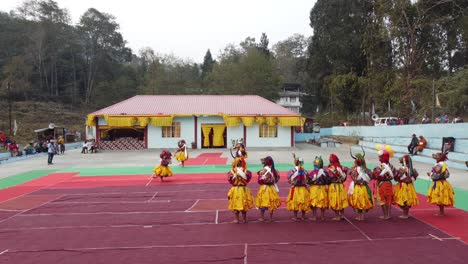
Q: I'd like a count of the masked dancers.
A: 12